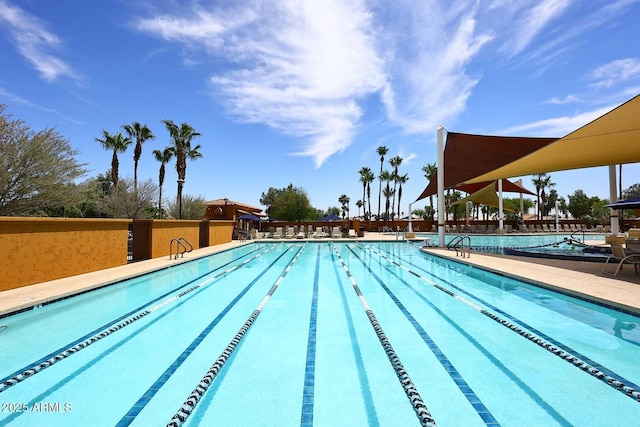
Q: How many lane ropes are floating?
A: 4